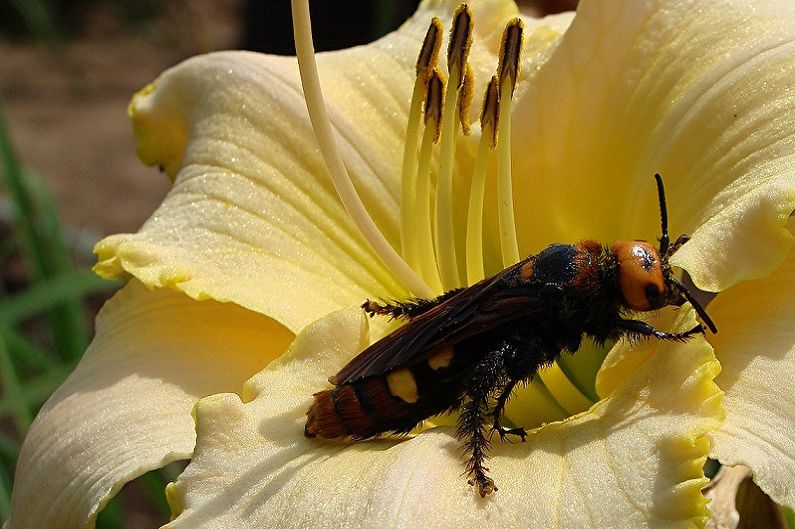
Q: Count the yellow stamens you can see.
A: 6